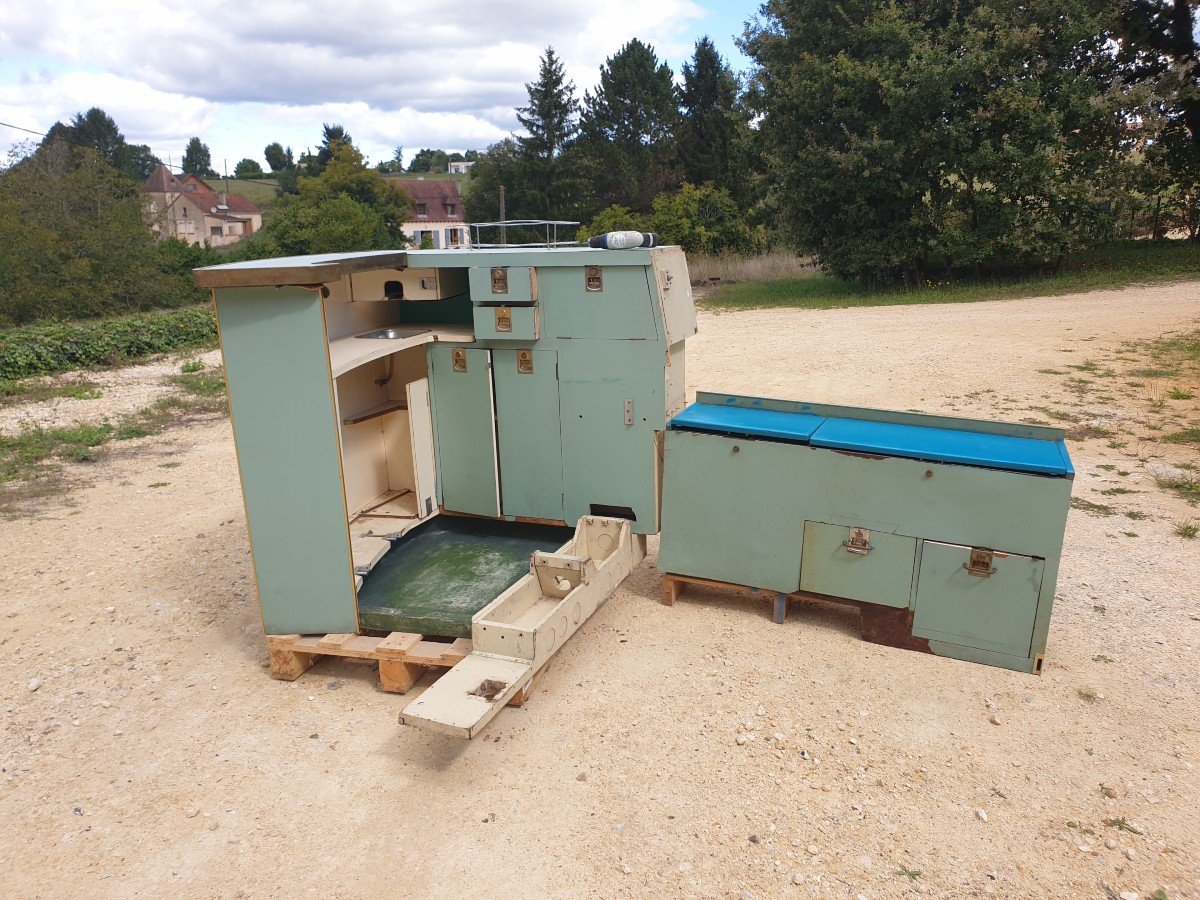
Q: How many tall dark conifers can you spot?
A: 3